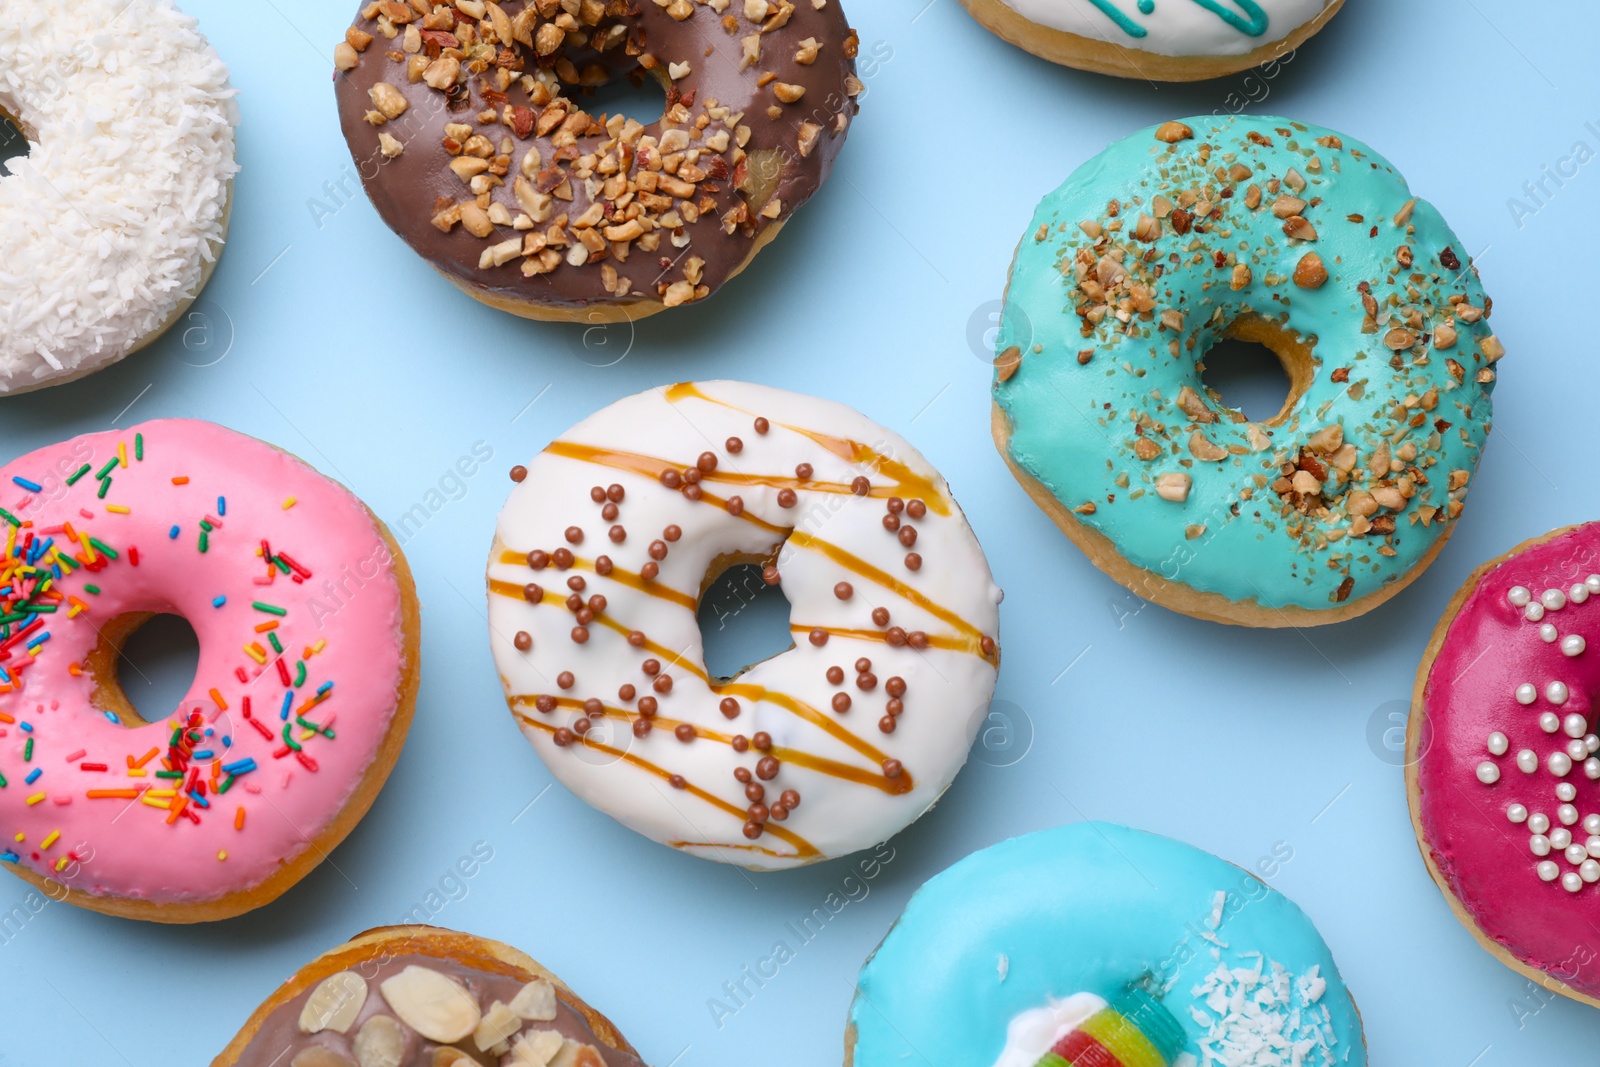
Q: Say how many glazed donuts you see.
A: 9